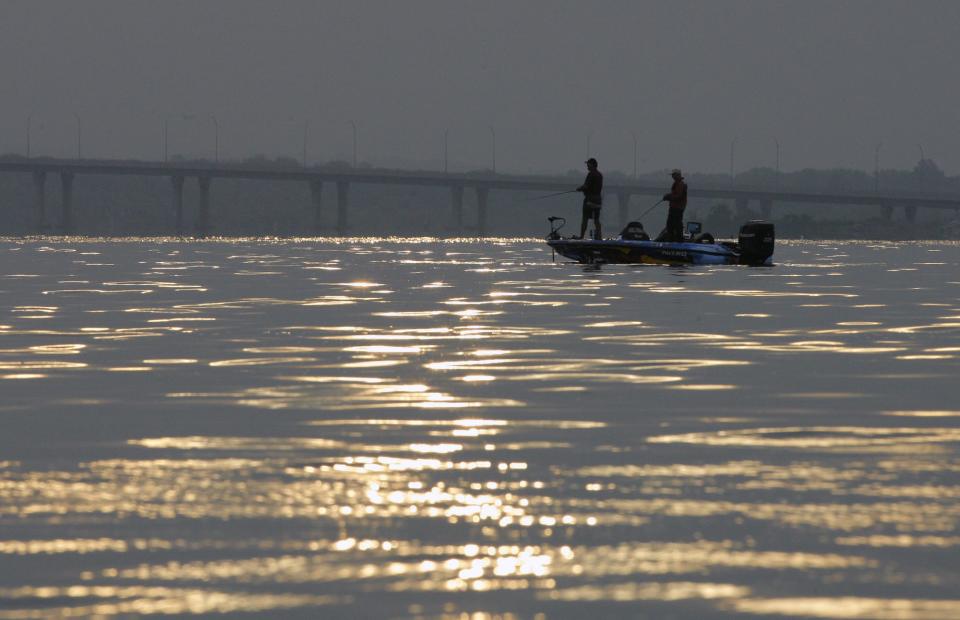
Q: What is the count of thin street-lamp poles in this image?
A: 14